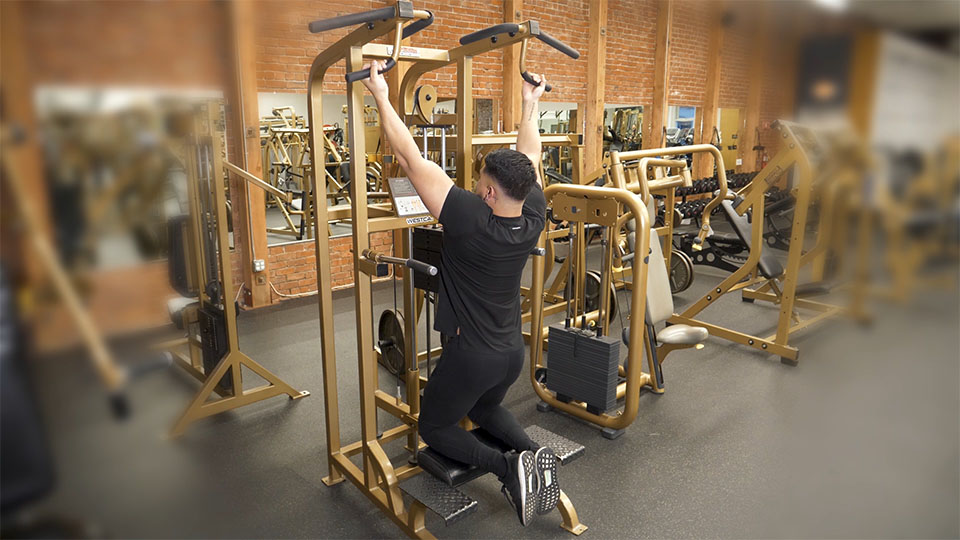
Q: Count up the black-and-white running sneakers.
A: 2